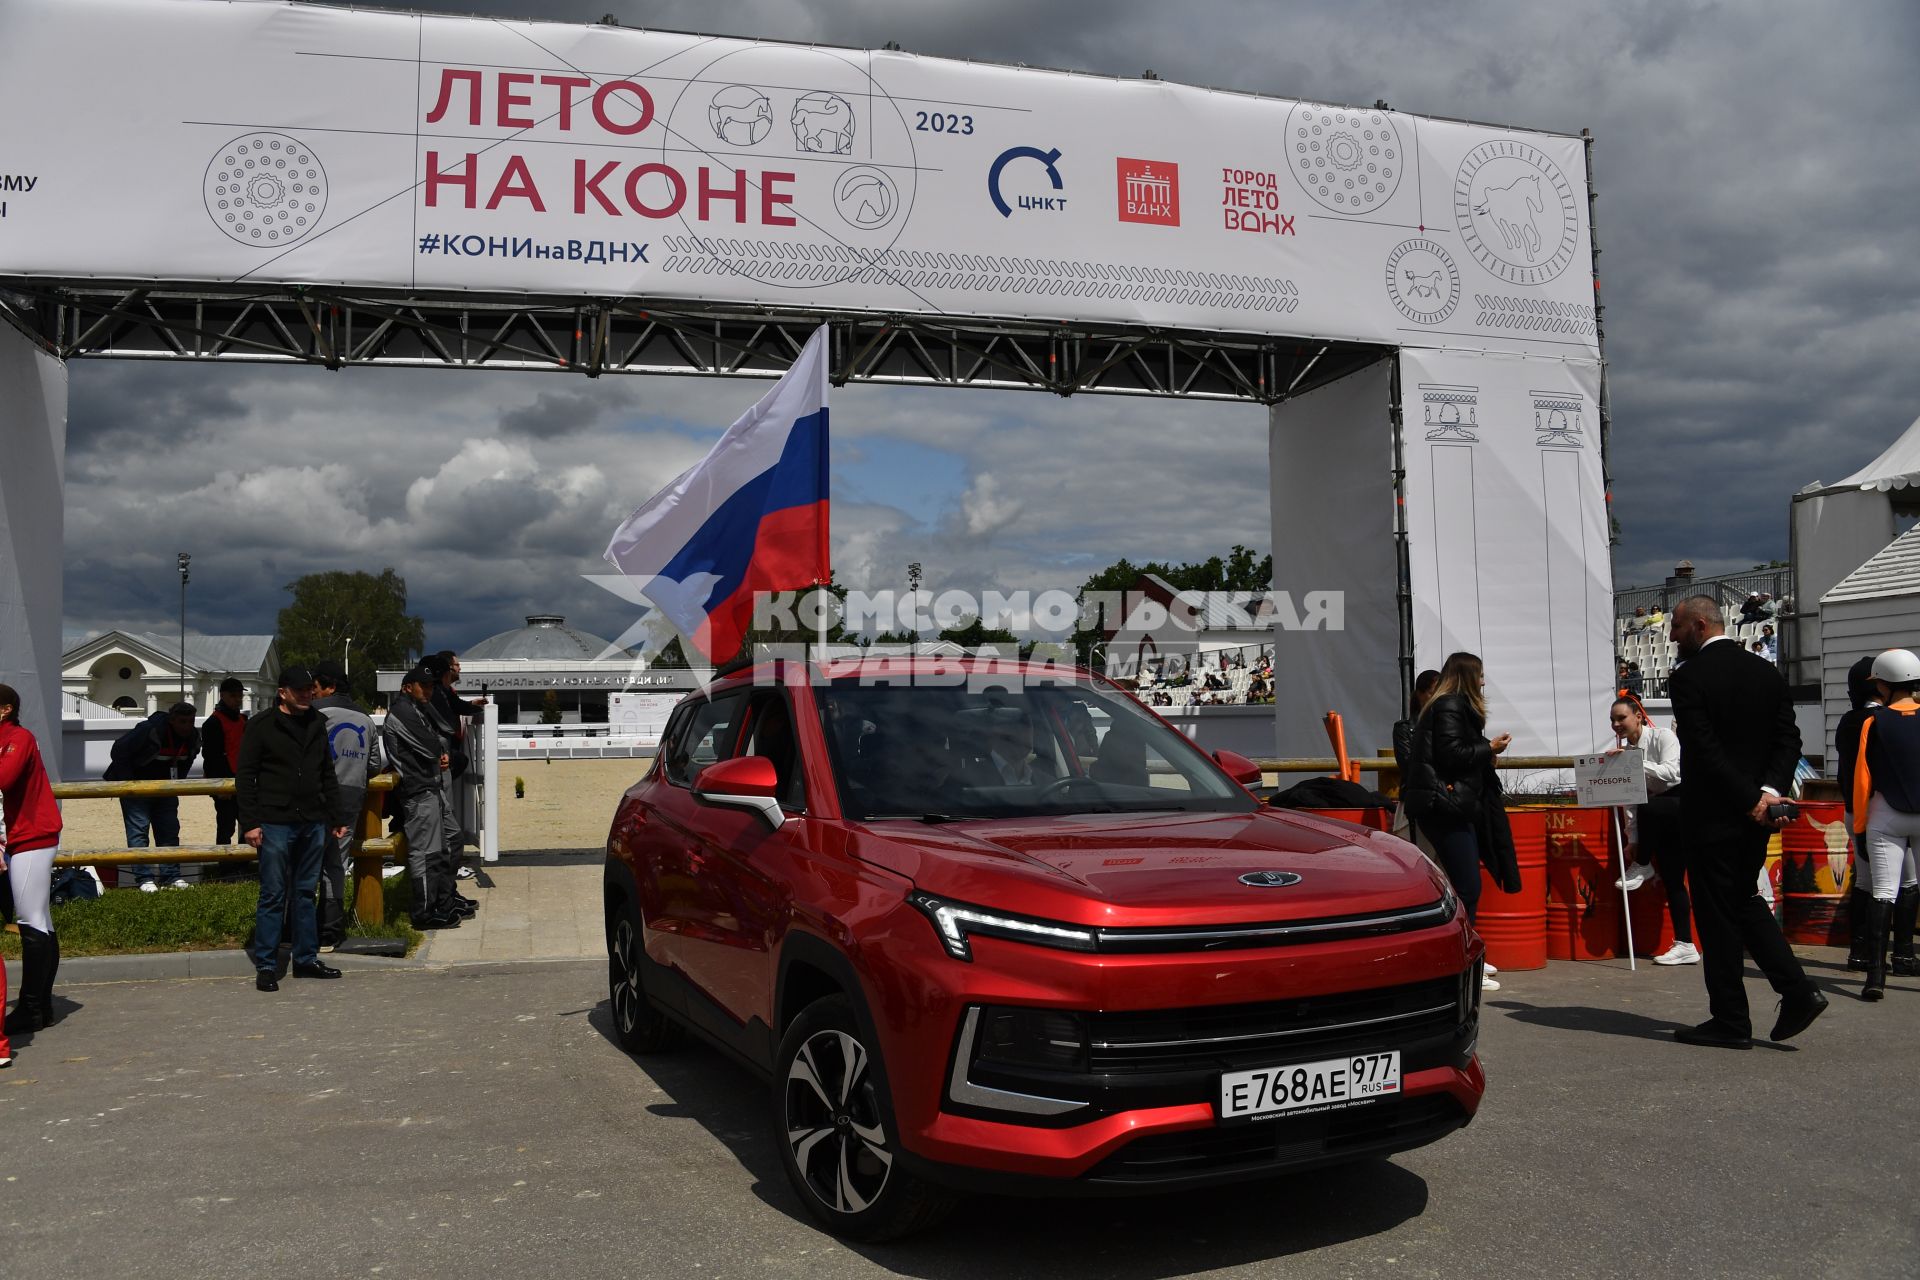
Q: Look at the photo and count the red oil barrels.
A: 5